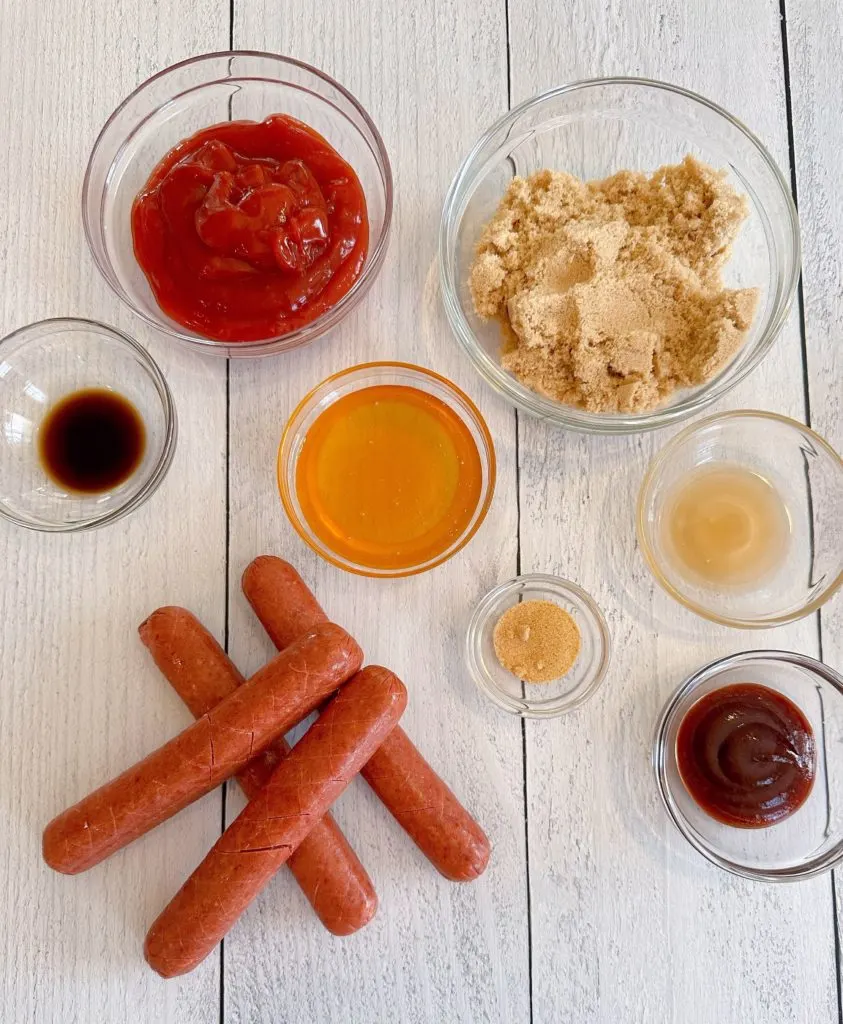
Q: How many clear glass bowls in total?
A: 7